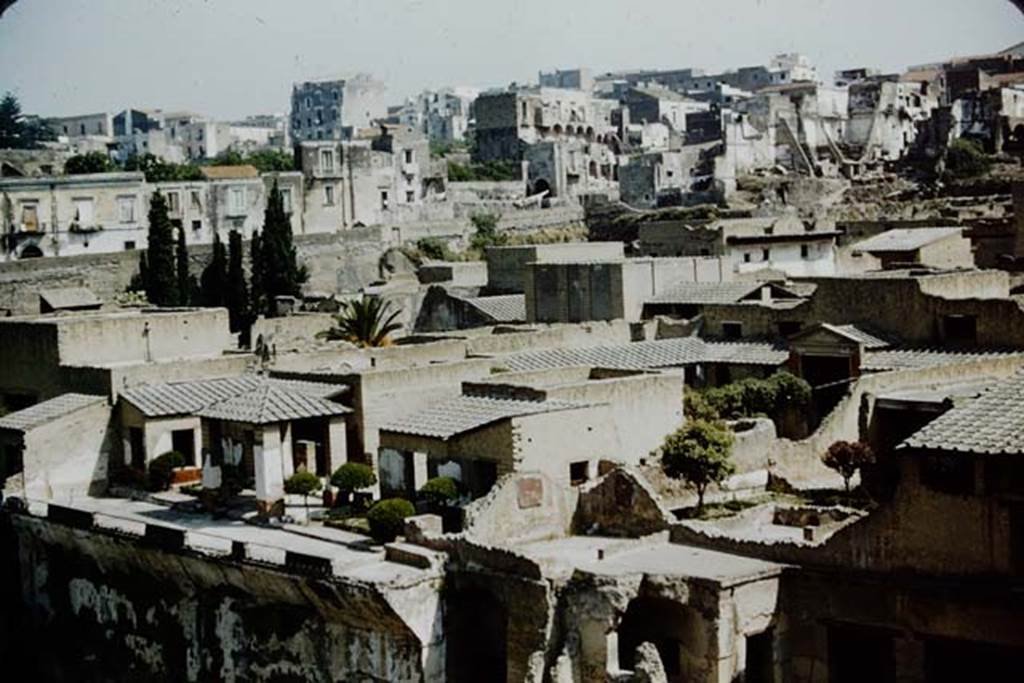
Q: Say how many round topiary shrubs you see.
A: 5